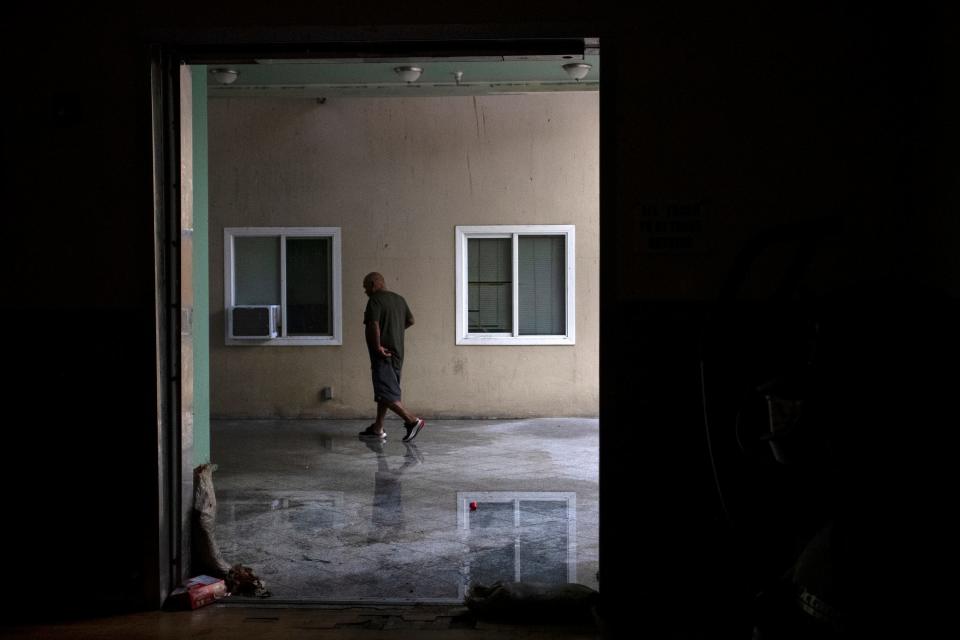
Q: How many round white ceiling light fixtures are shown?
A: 3